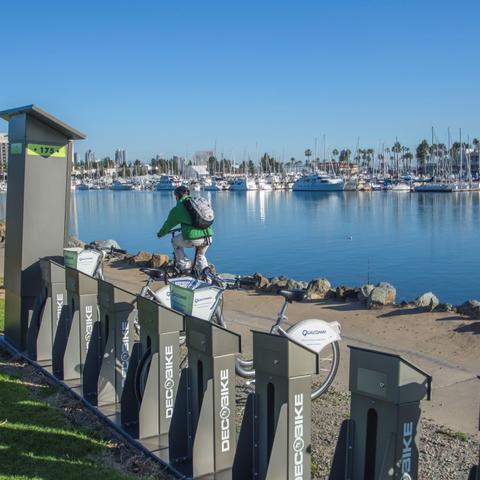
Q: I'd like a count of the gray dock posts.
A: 7